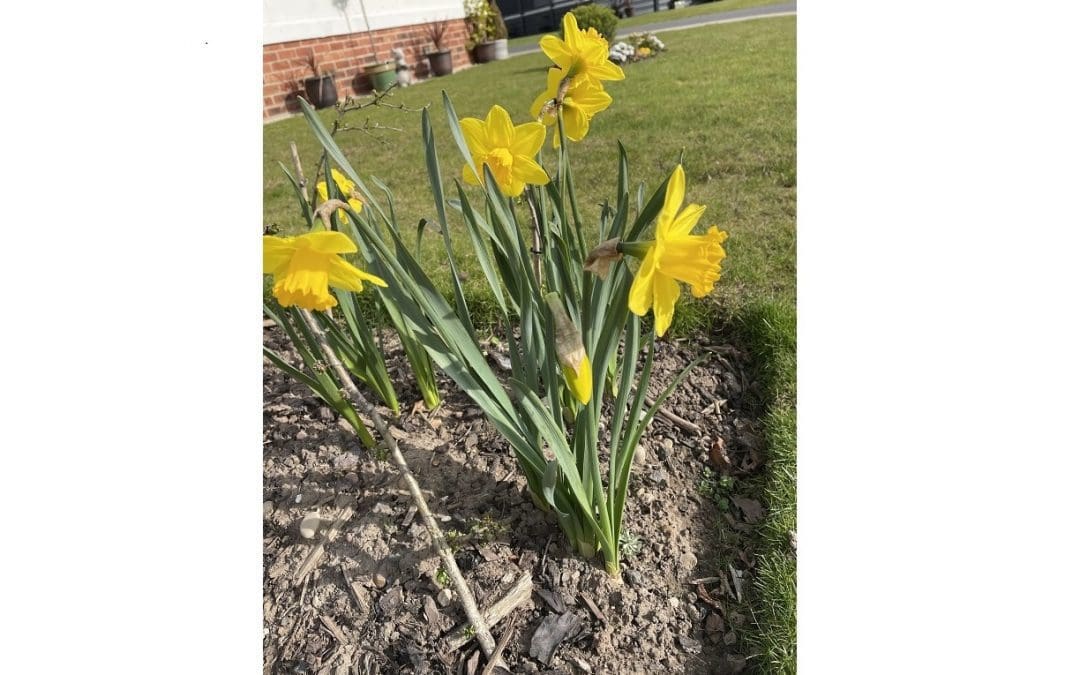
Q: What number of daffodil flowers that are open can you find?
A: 6